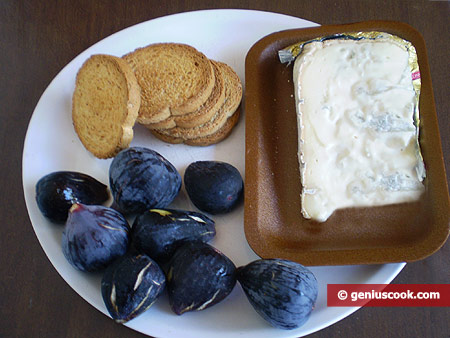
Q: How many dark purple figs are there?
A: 8